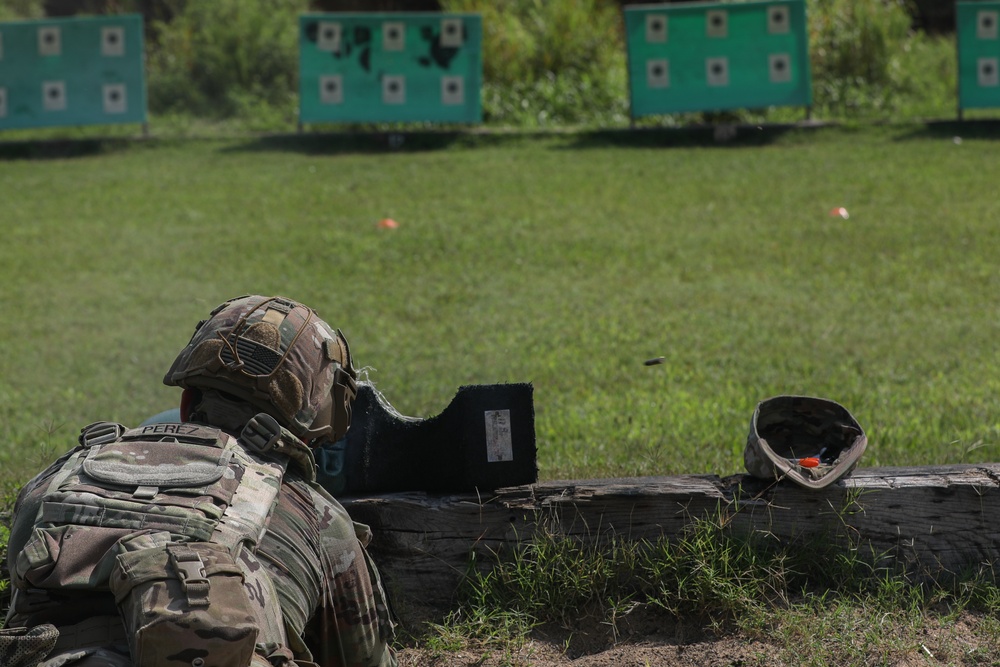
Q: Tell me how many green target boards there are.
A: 4